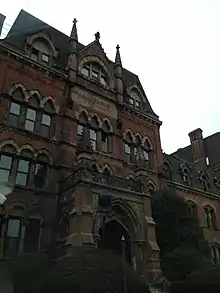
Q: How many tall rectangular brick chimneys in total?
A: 1